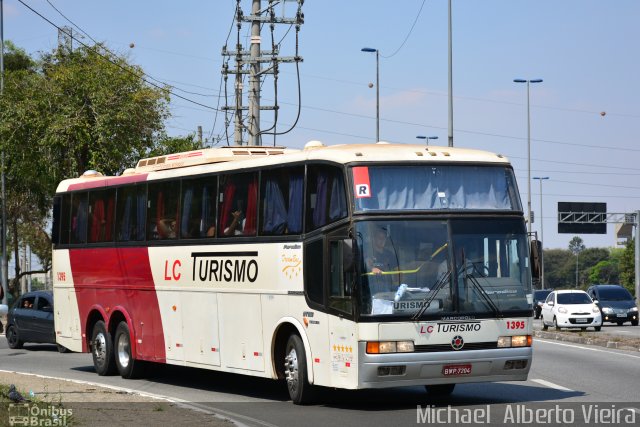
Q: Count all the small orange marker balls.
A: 3